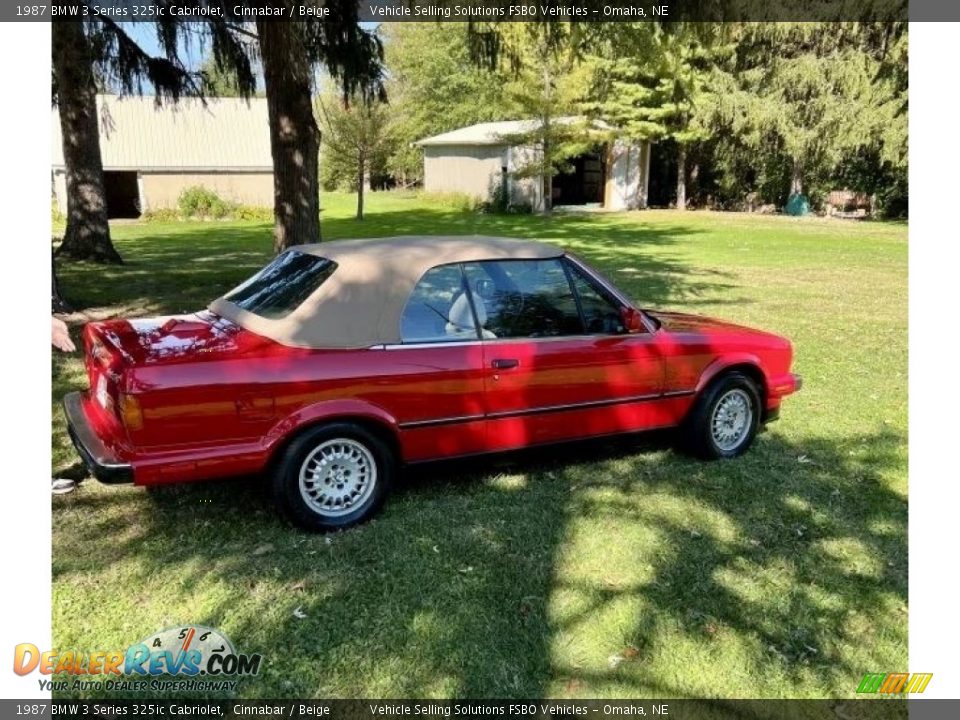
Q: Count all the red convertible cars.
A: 1